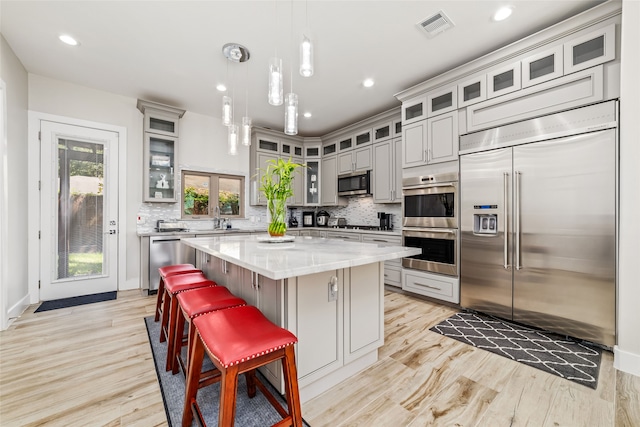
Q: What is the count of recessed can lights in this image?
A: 5